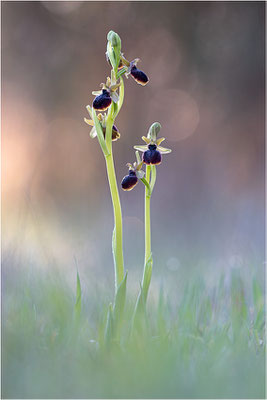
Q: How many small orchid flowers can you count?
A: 5